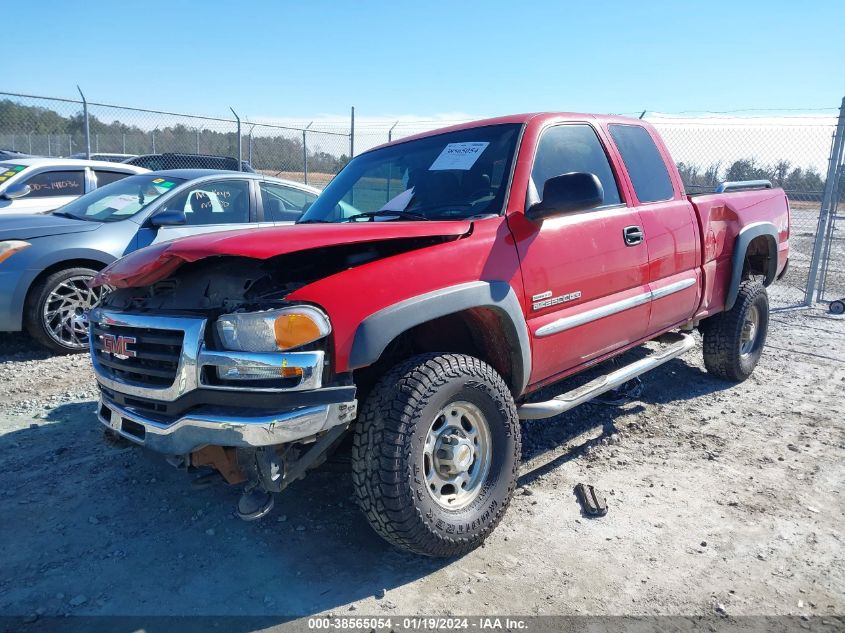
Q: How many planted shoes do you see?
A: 0